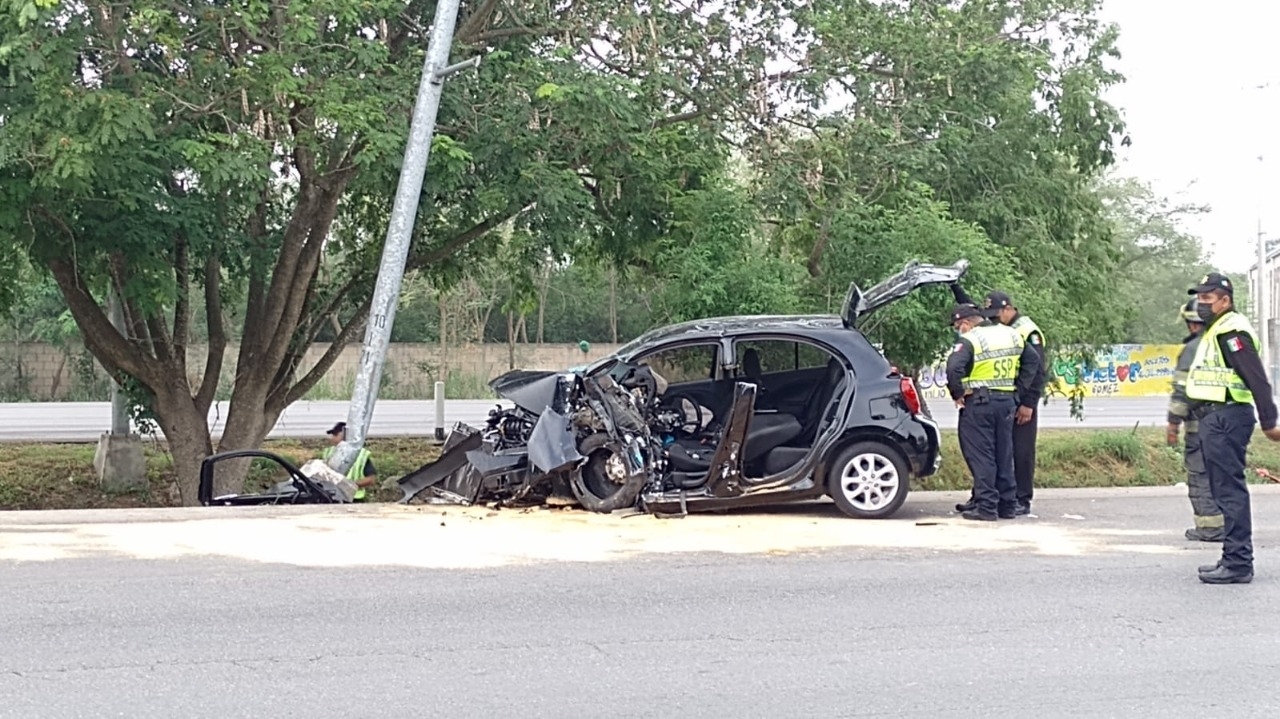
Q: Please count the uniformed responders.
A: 5